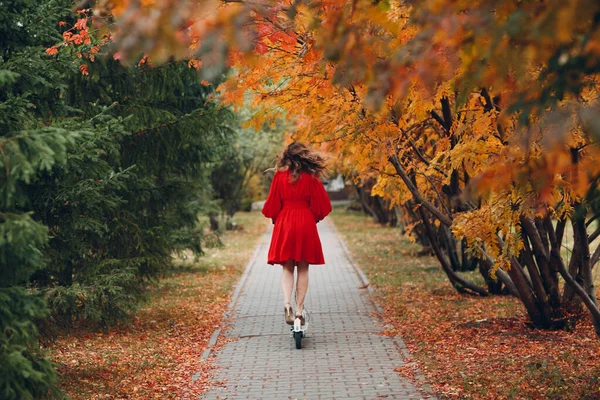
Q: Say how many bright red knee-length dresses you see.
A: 1